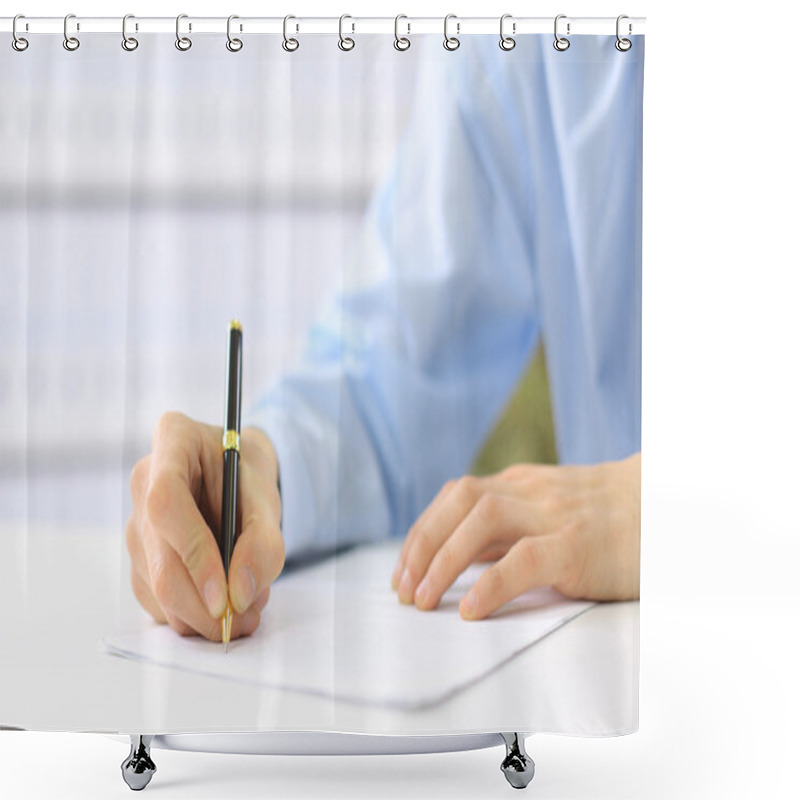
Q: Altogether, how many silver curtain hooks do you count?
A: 12